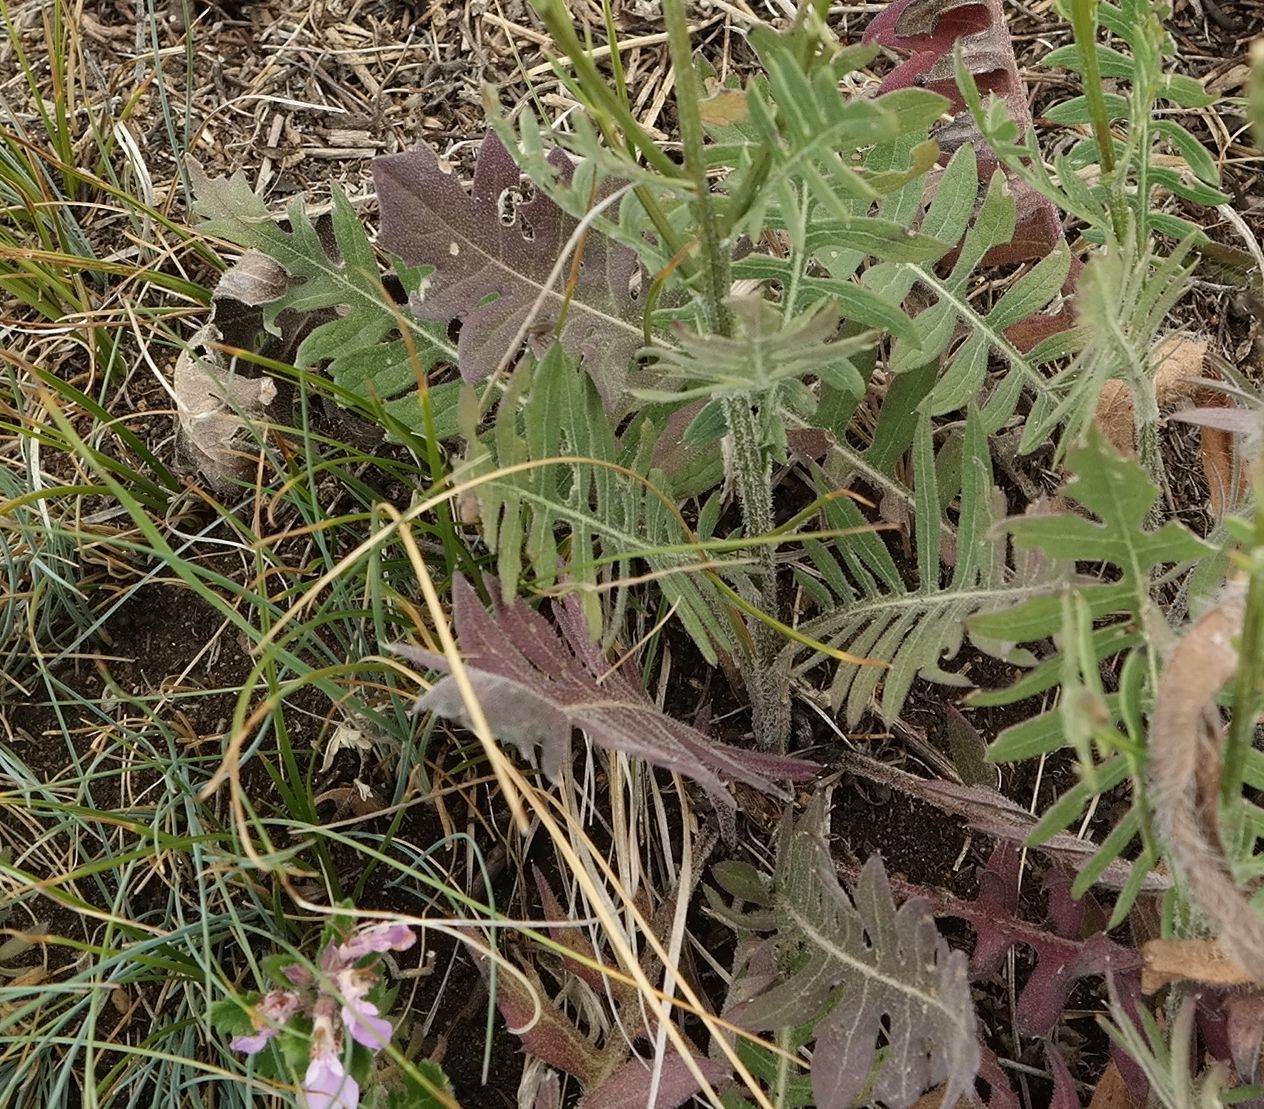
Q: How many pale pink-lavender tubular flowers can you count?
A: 4